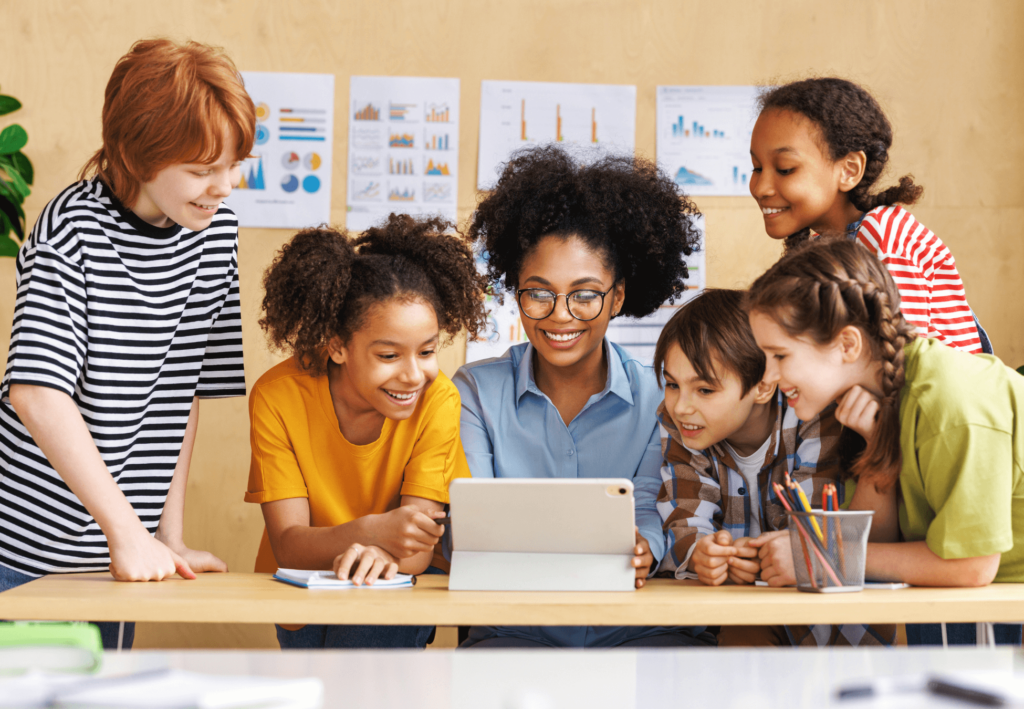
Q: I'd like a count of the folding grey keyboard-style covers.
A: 1